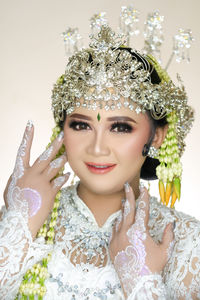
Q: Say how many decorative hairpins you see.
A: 5